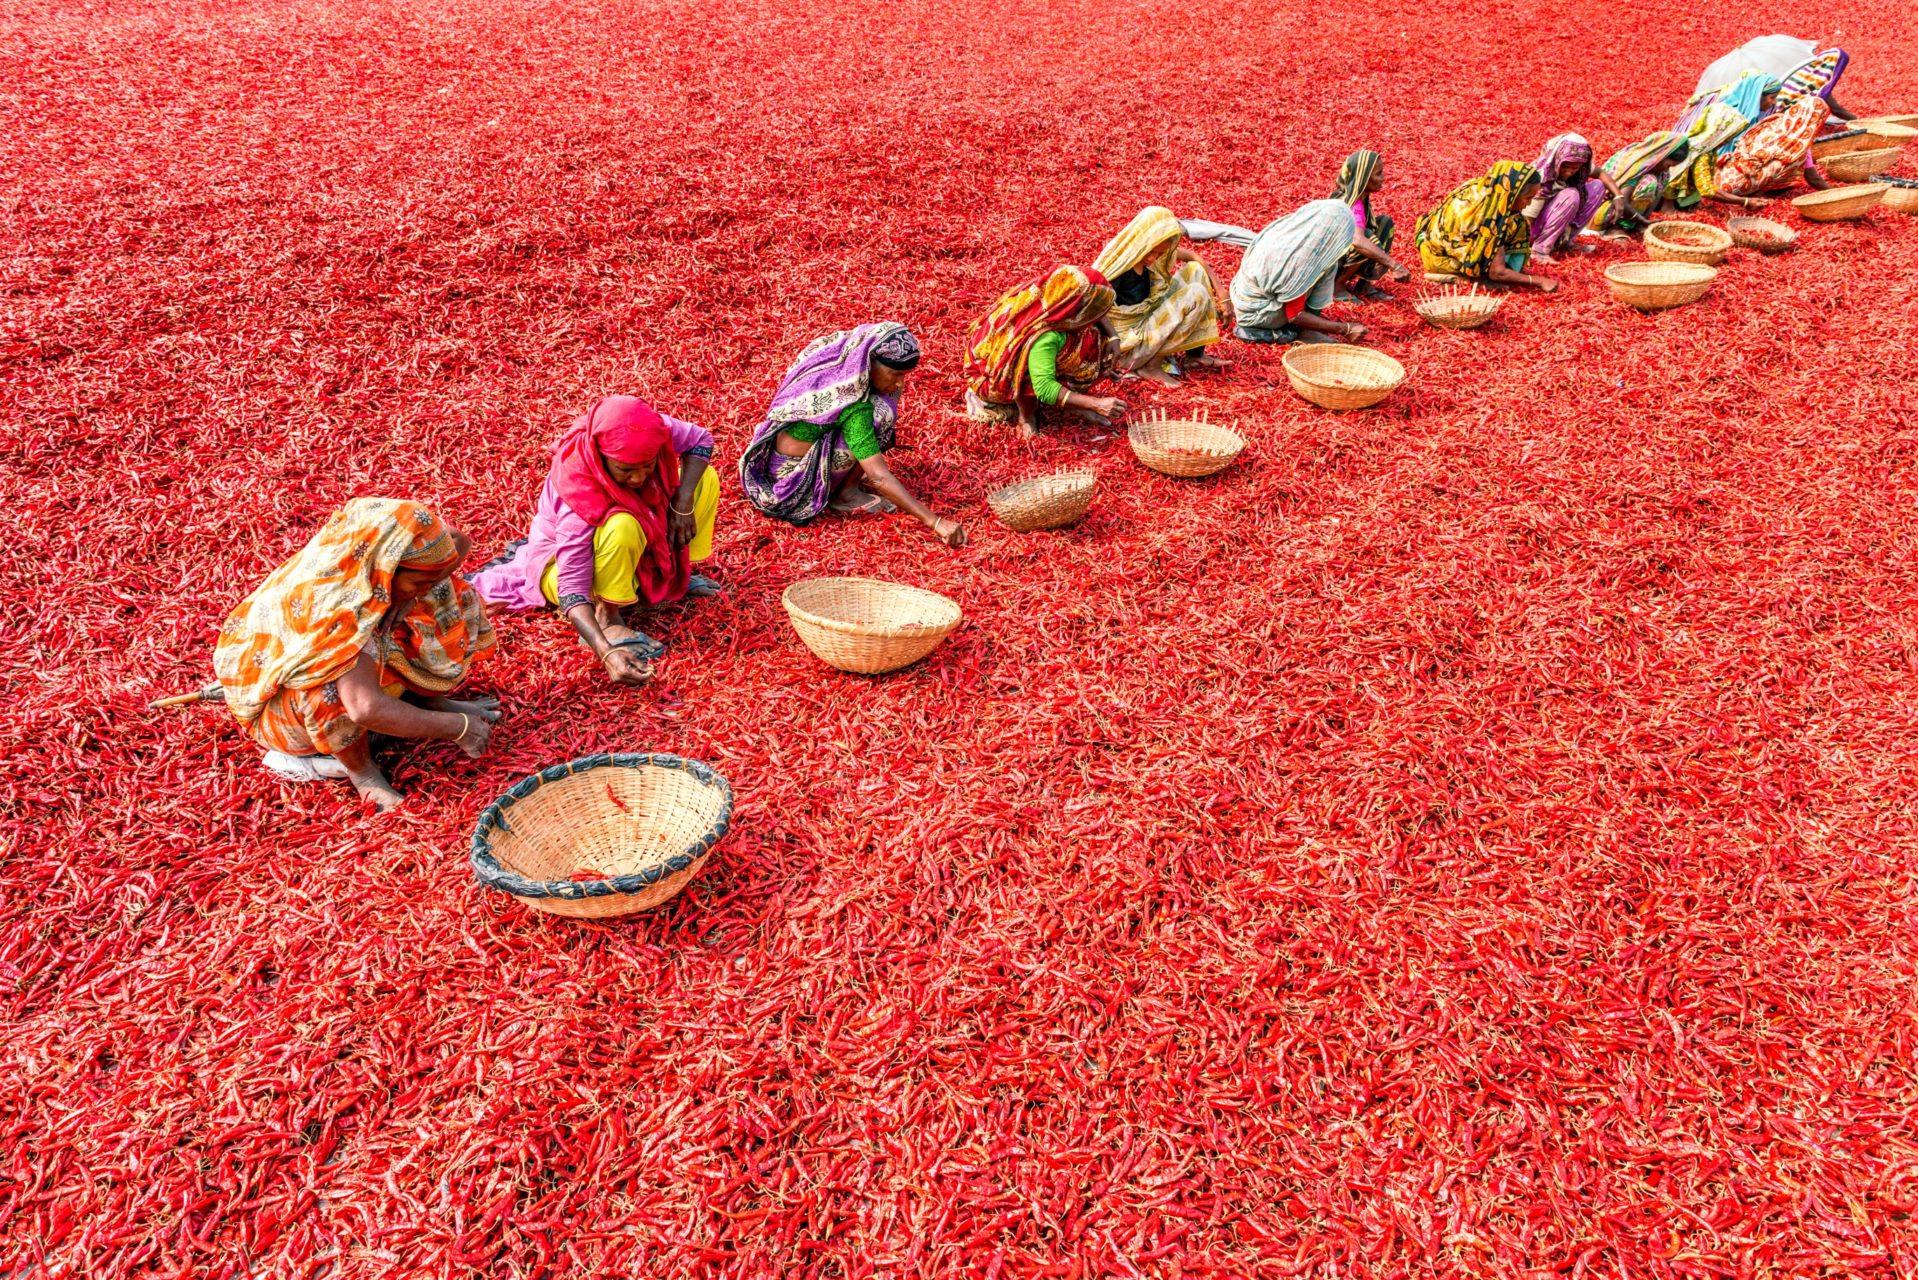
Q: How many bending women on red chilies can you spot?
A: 14